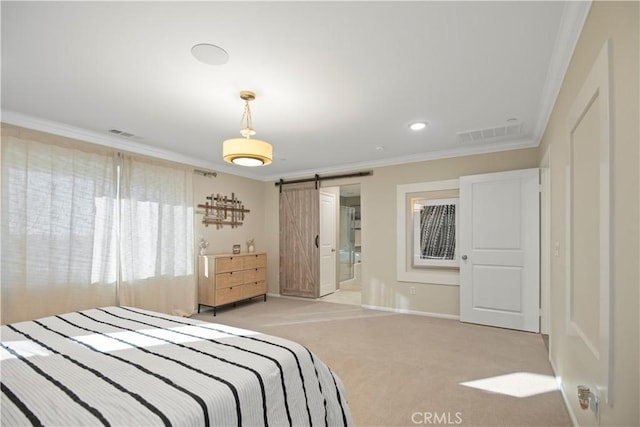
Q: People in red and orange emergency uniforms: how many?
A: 0